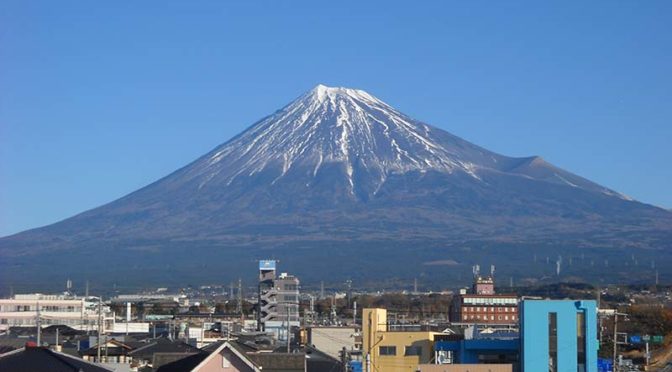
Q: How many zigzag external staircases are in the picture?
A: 1